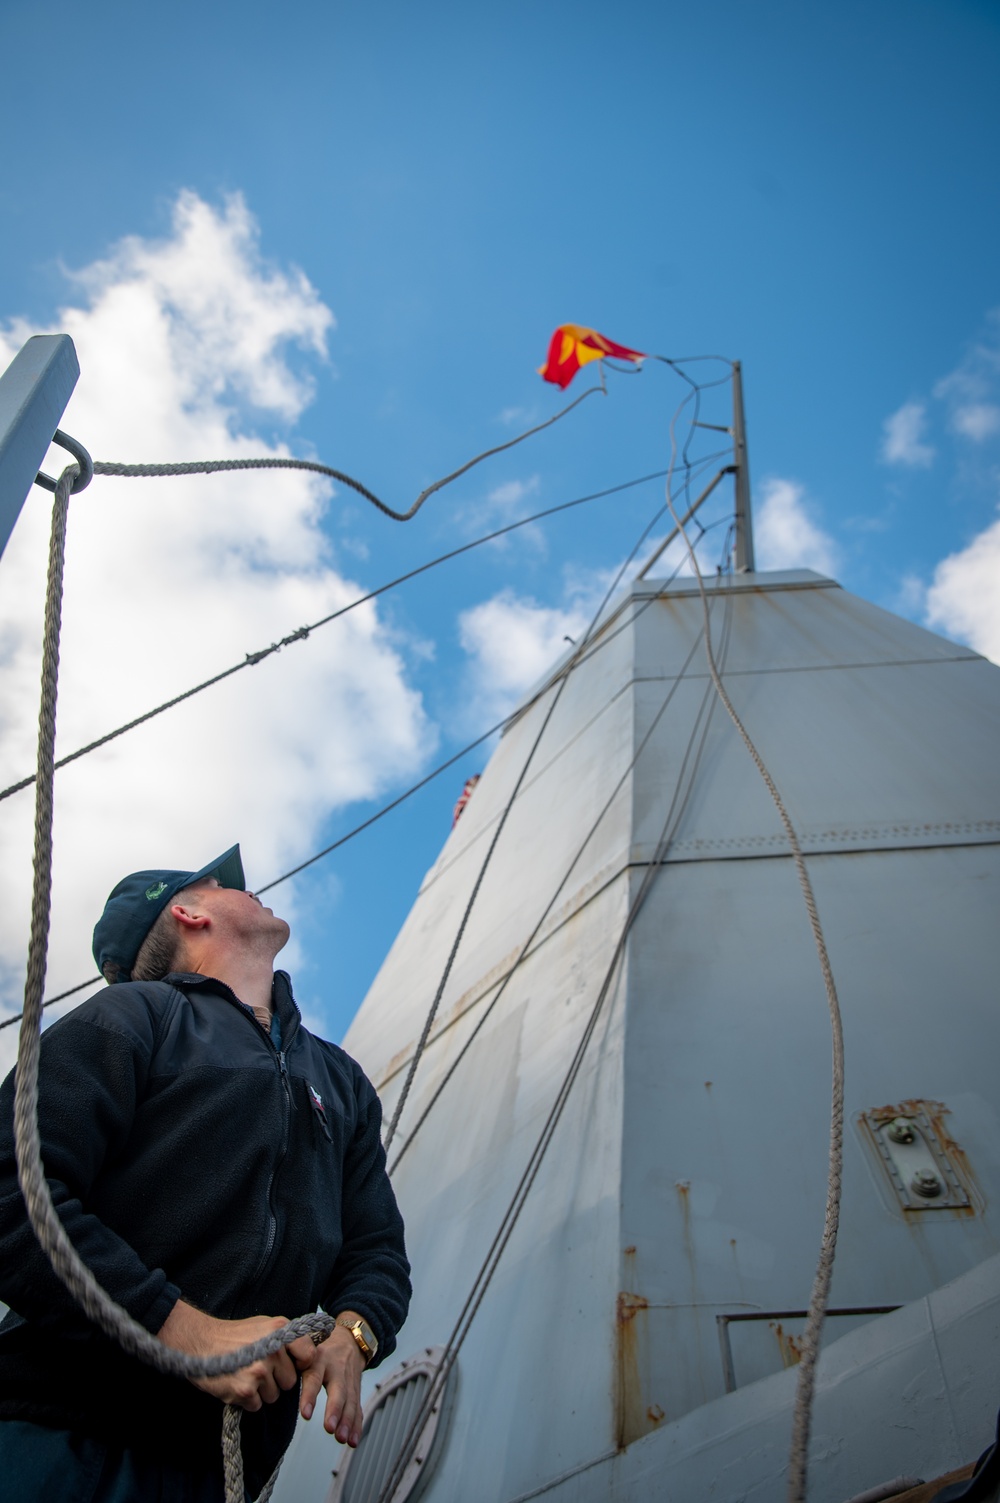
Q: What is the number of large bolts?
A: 2